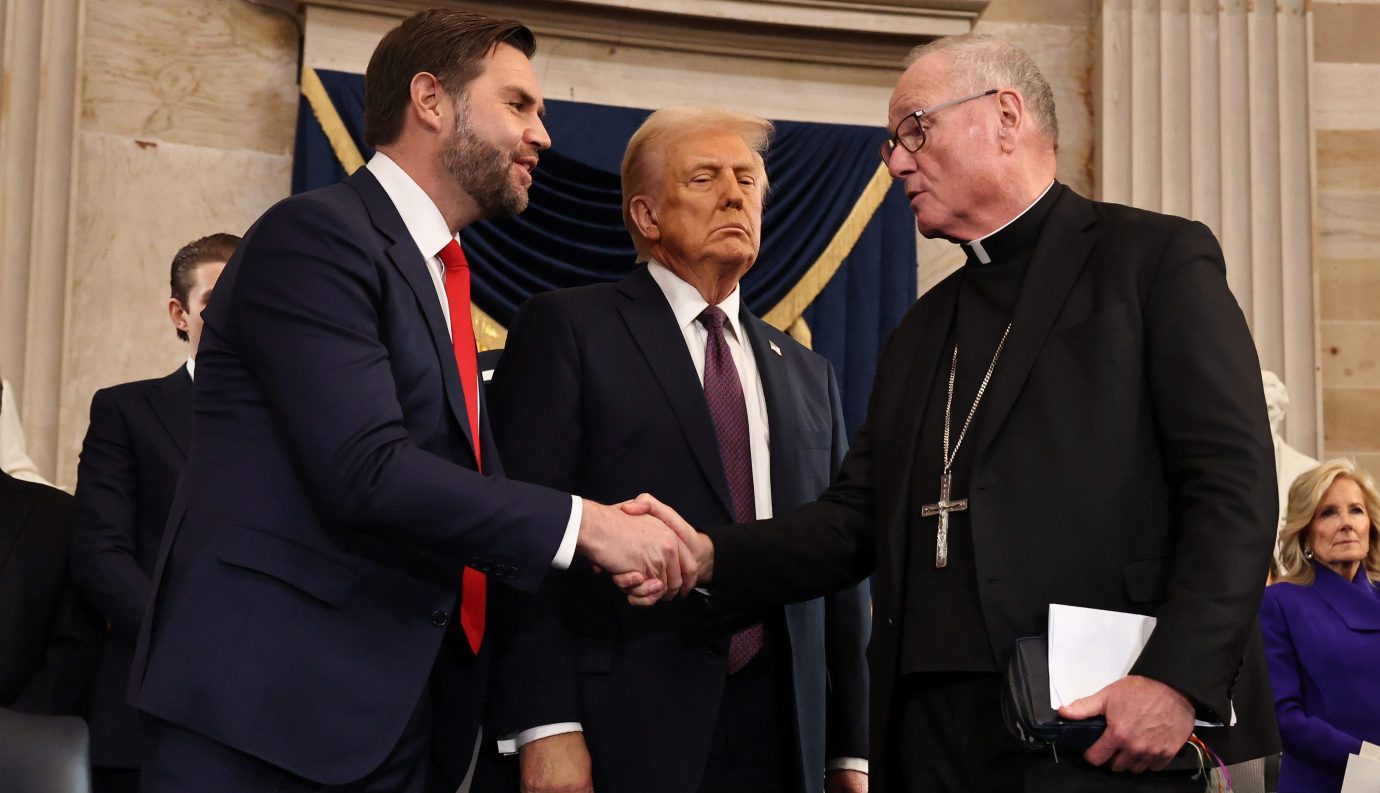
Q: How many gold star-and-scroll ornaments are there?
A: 0